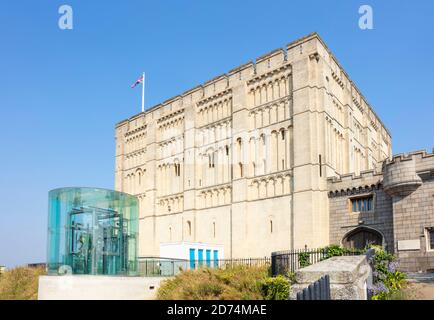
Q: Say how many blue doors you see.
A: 4